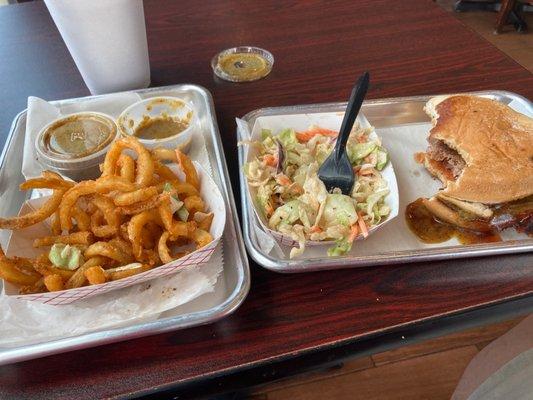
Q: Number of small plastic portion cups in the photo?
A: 2